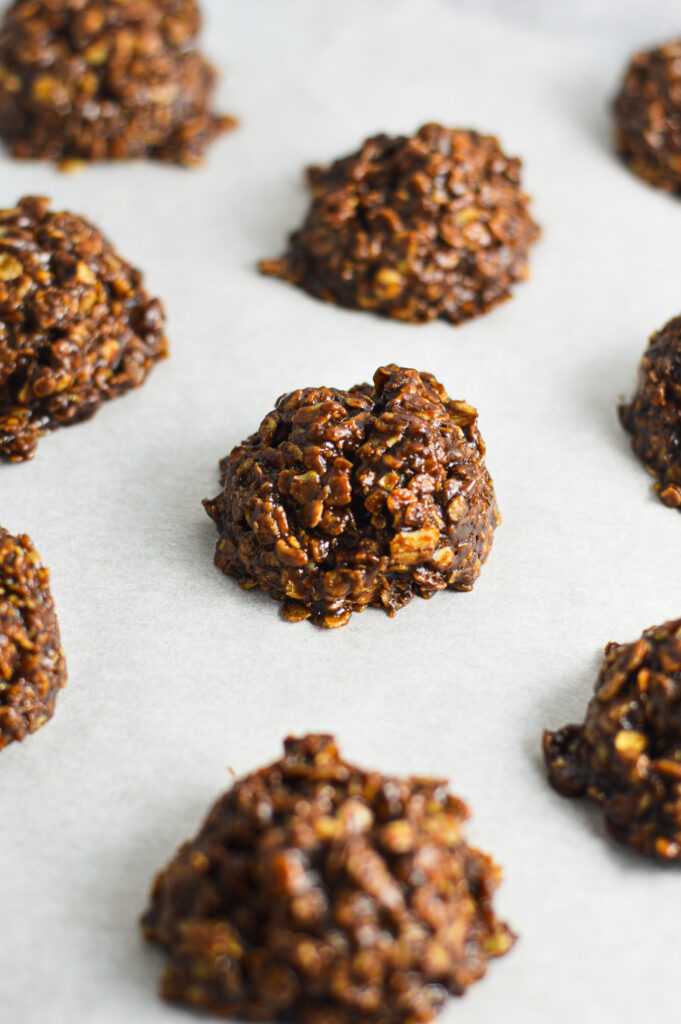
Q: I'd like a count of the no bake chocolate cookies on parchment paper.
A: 9